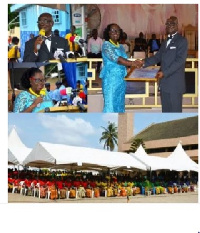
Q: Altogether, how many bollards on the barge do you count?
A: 0